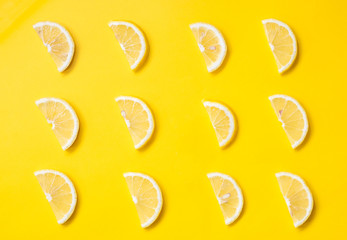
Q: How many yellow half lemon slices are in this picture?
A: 12